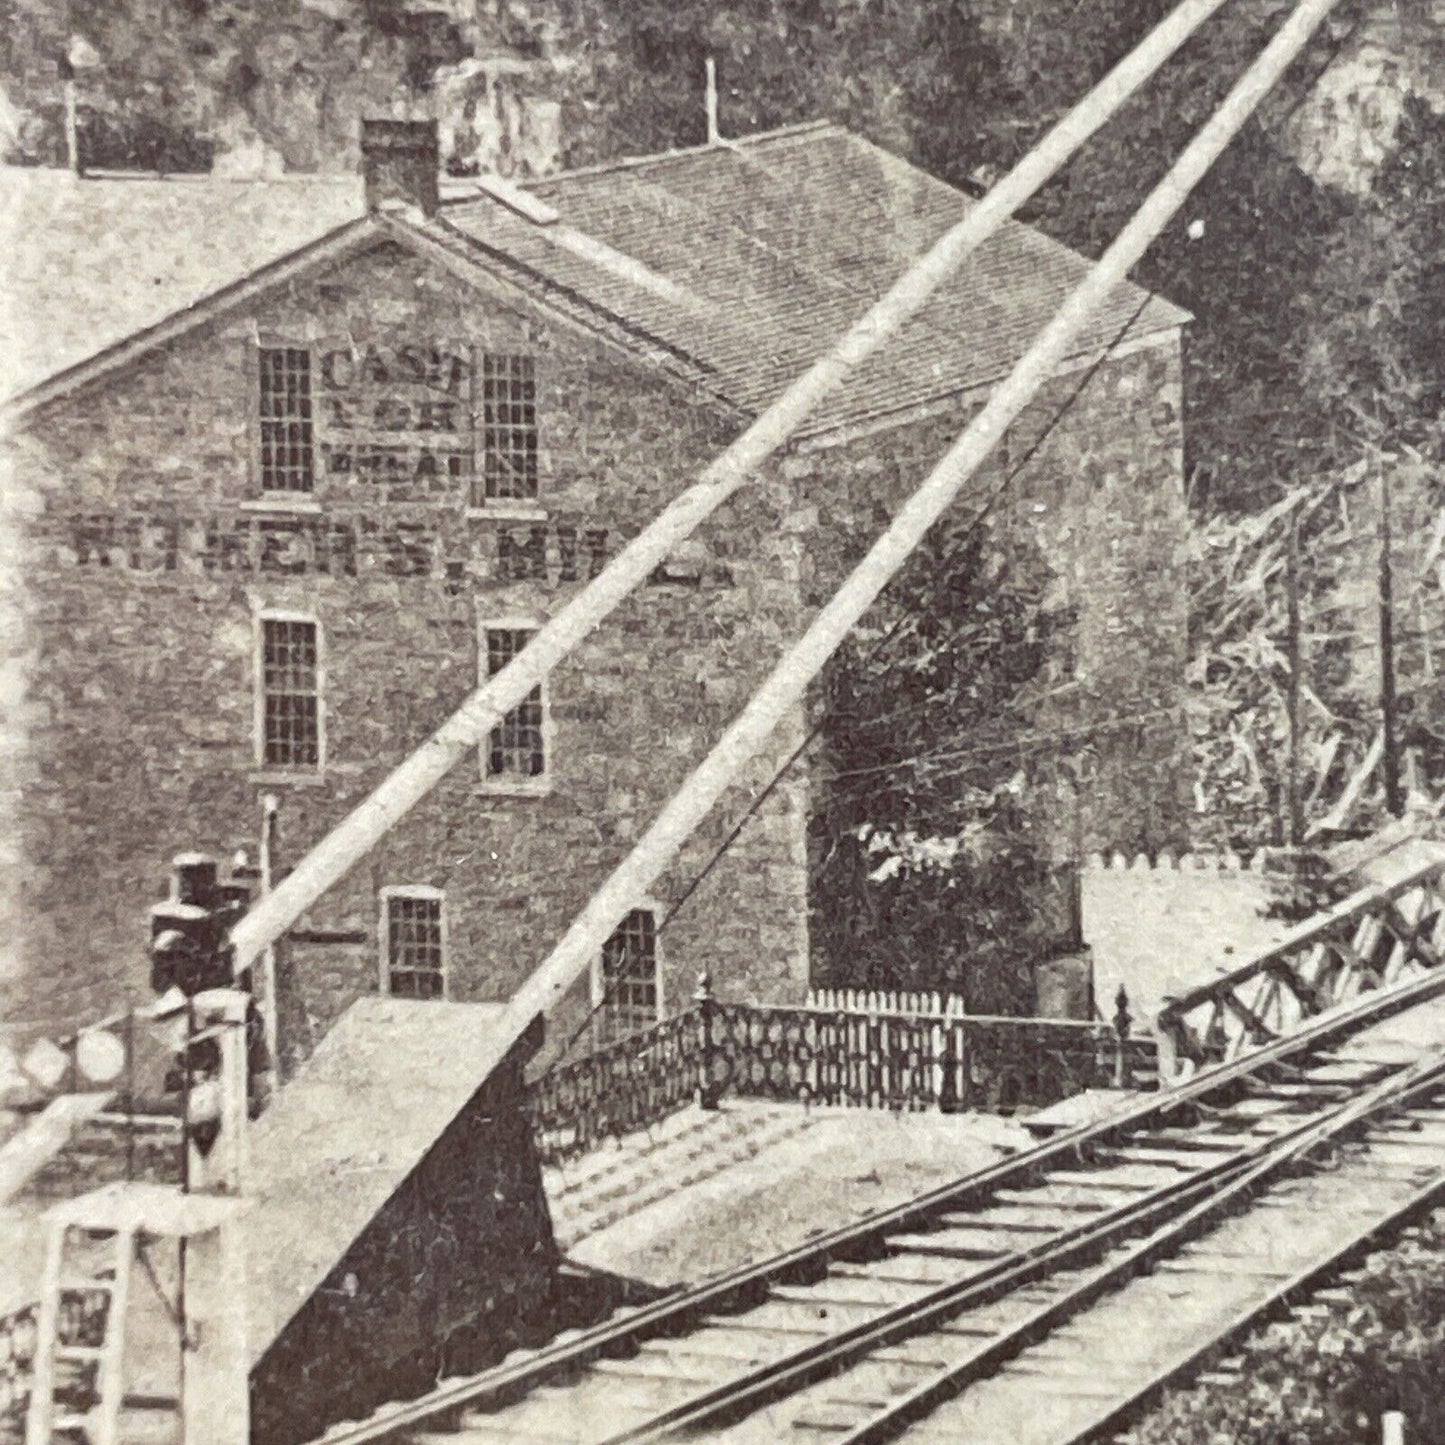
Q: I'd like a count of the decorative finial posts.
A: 2